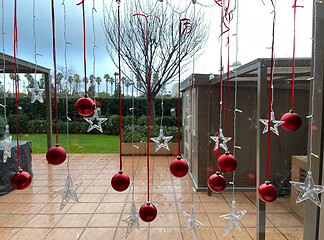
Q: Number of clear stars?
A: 11